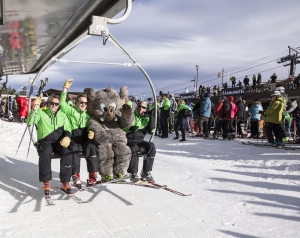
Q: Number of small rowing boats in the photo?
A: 0